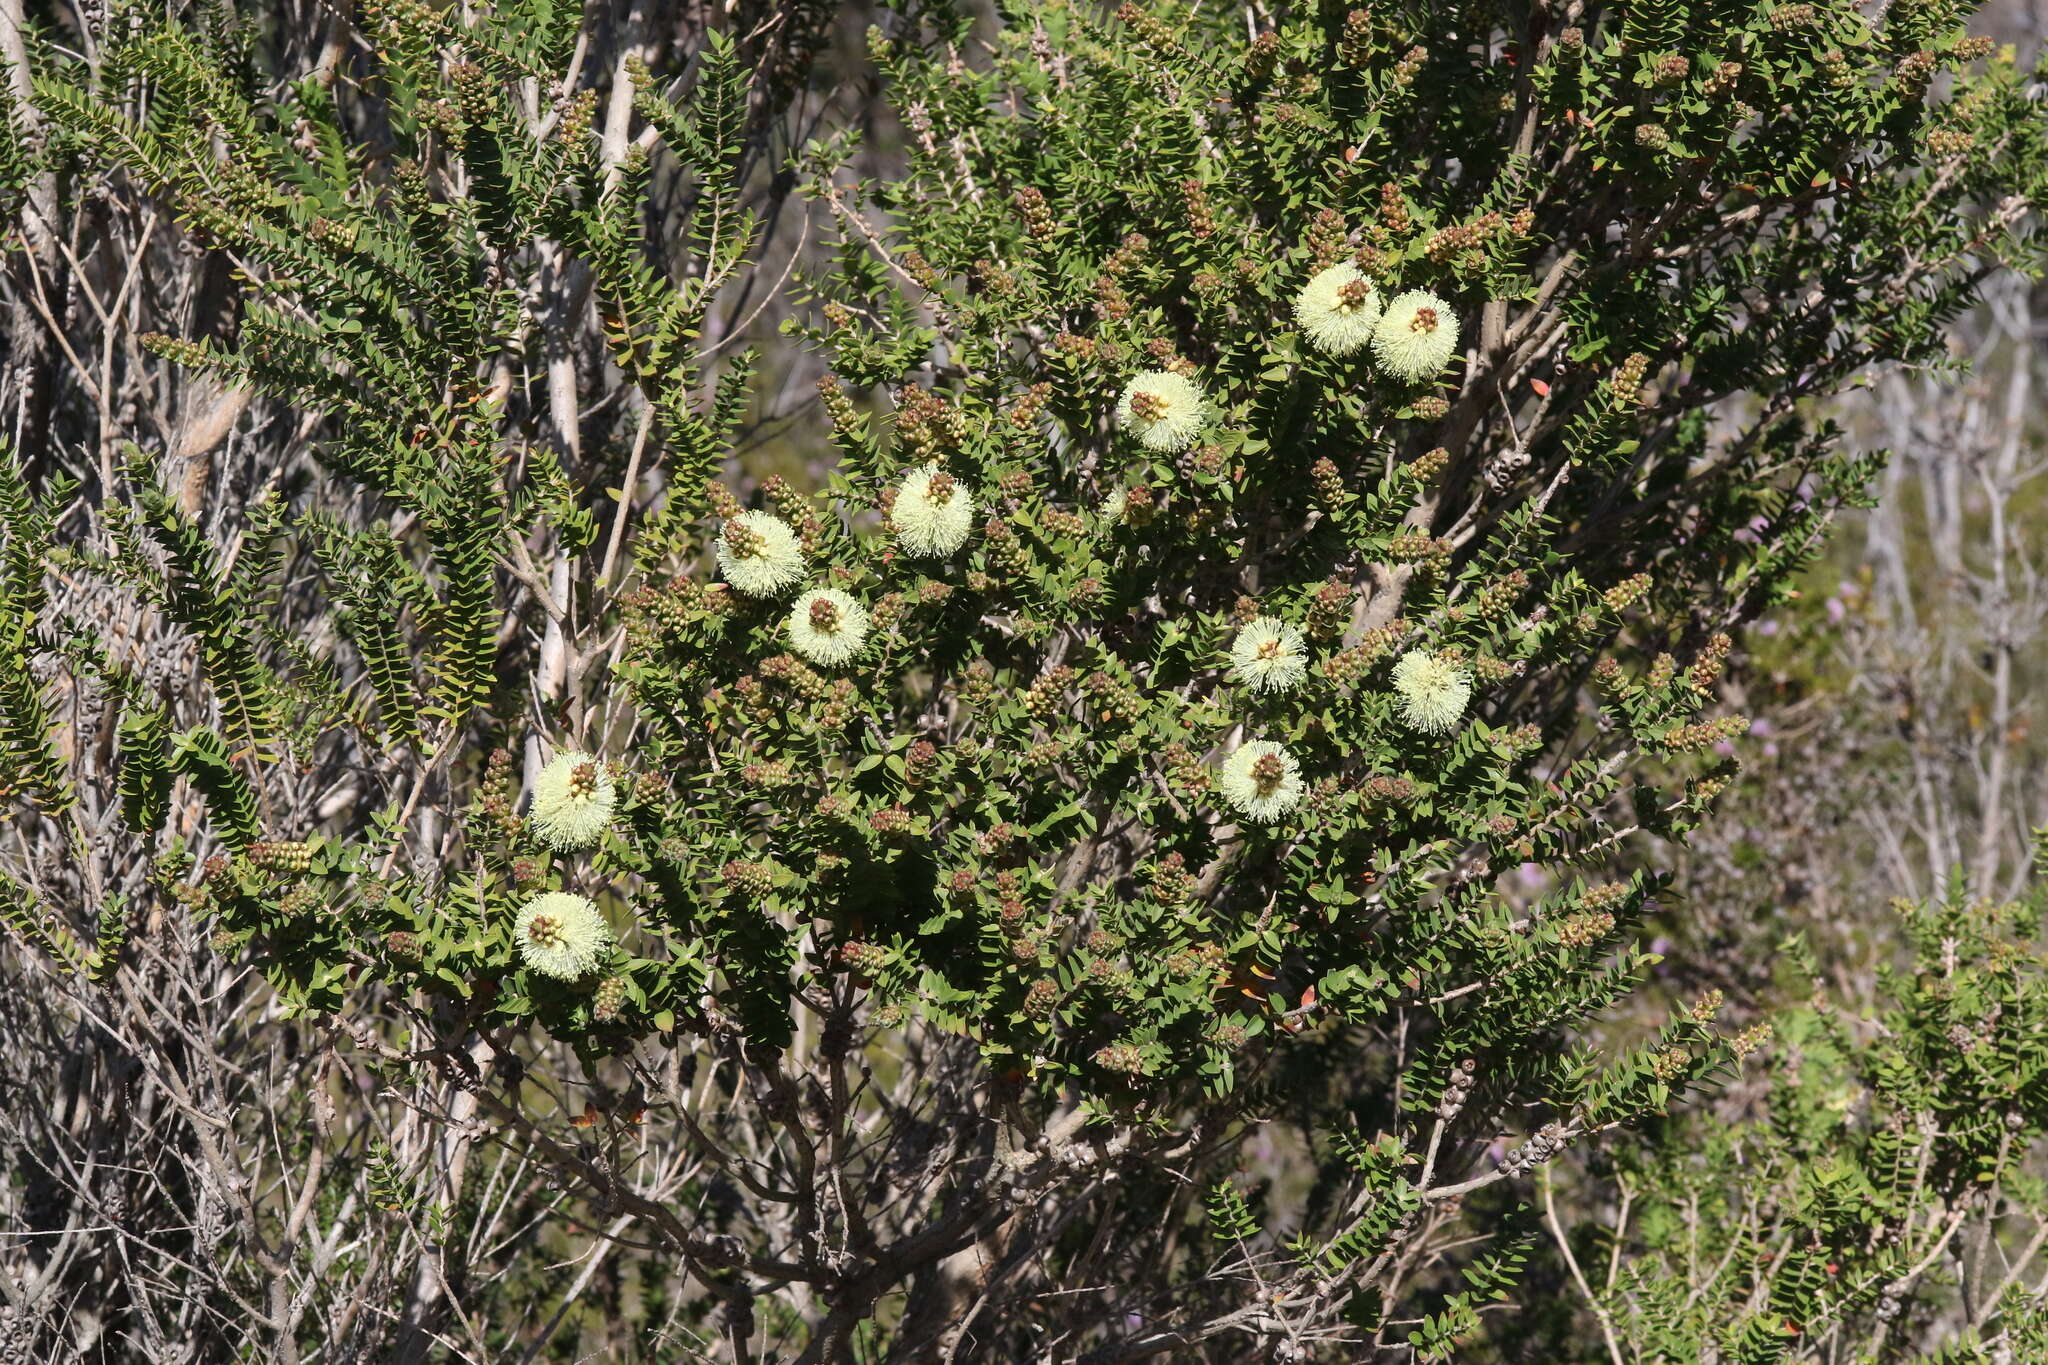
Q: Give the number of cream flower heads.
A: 11